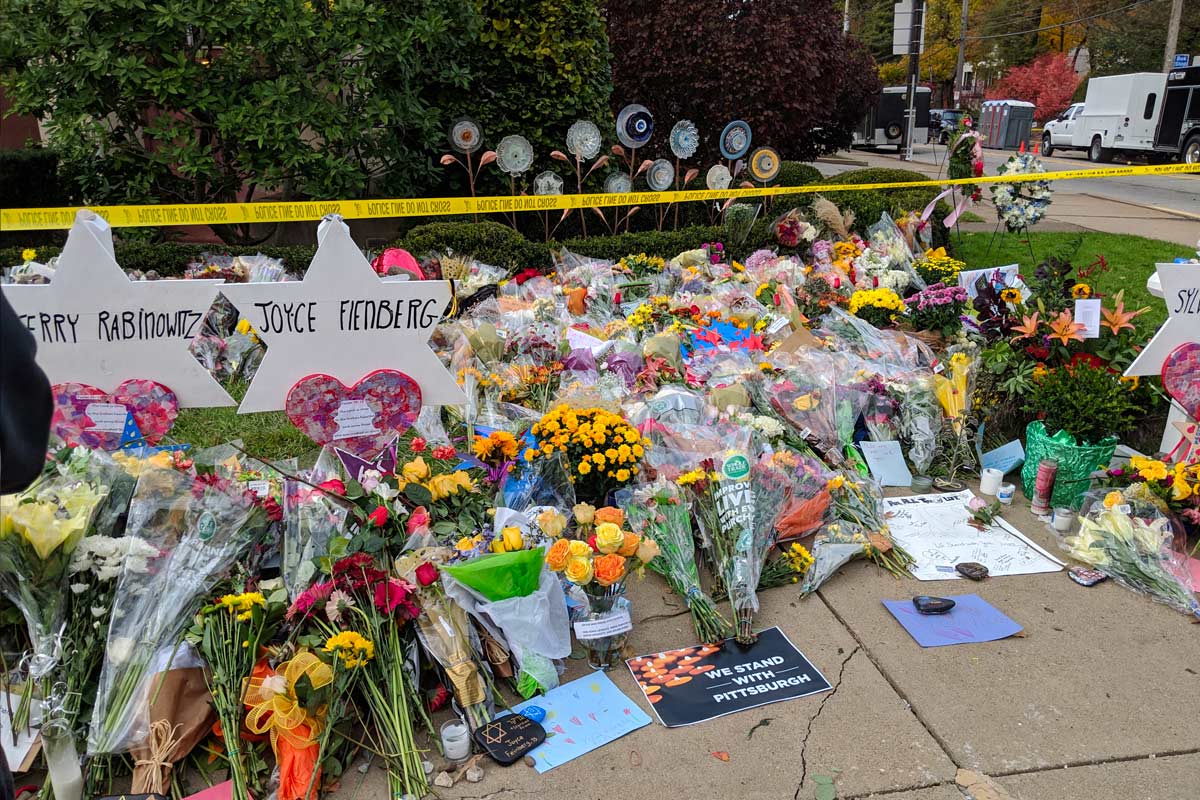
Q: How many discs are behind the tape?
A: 11